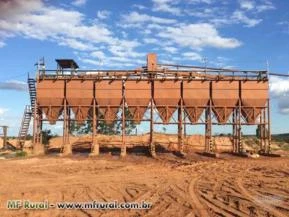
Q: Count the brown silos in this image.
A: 8